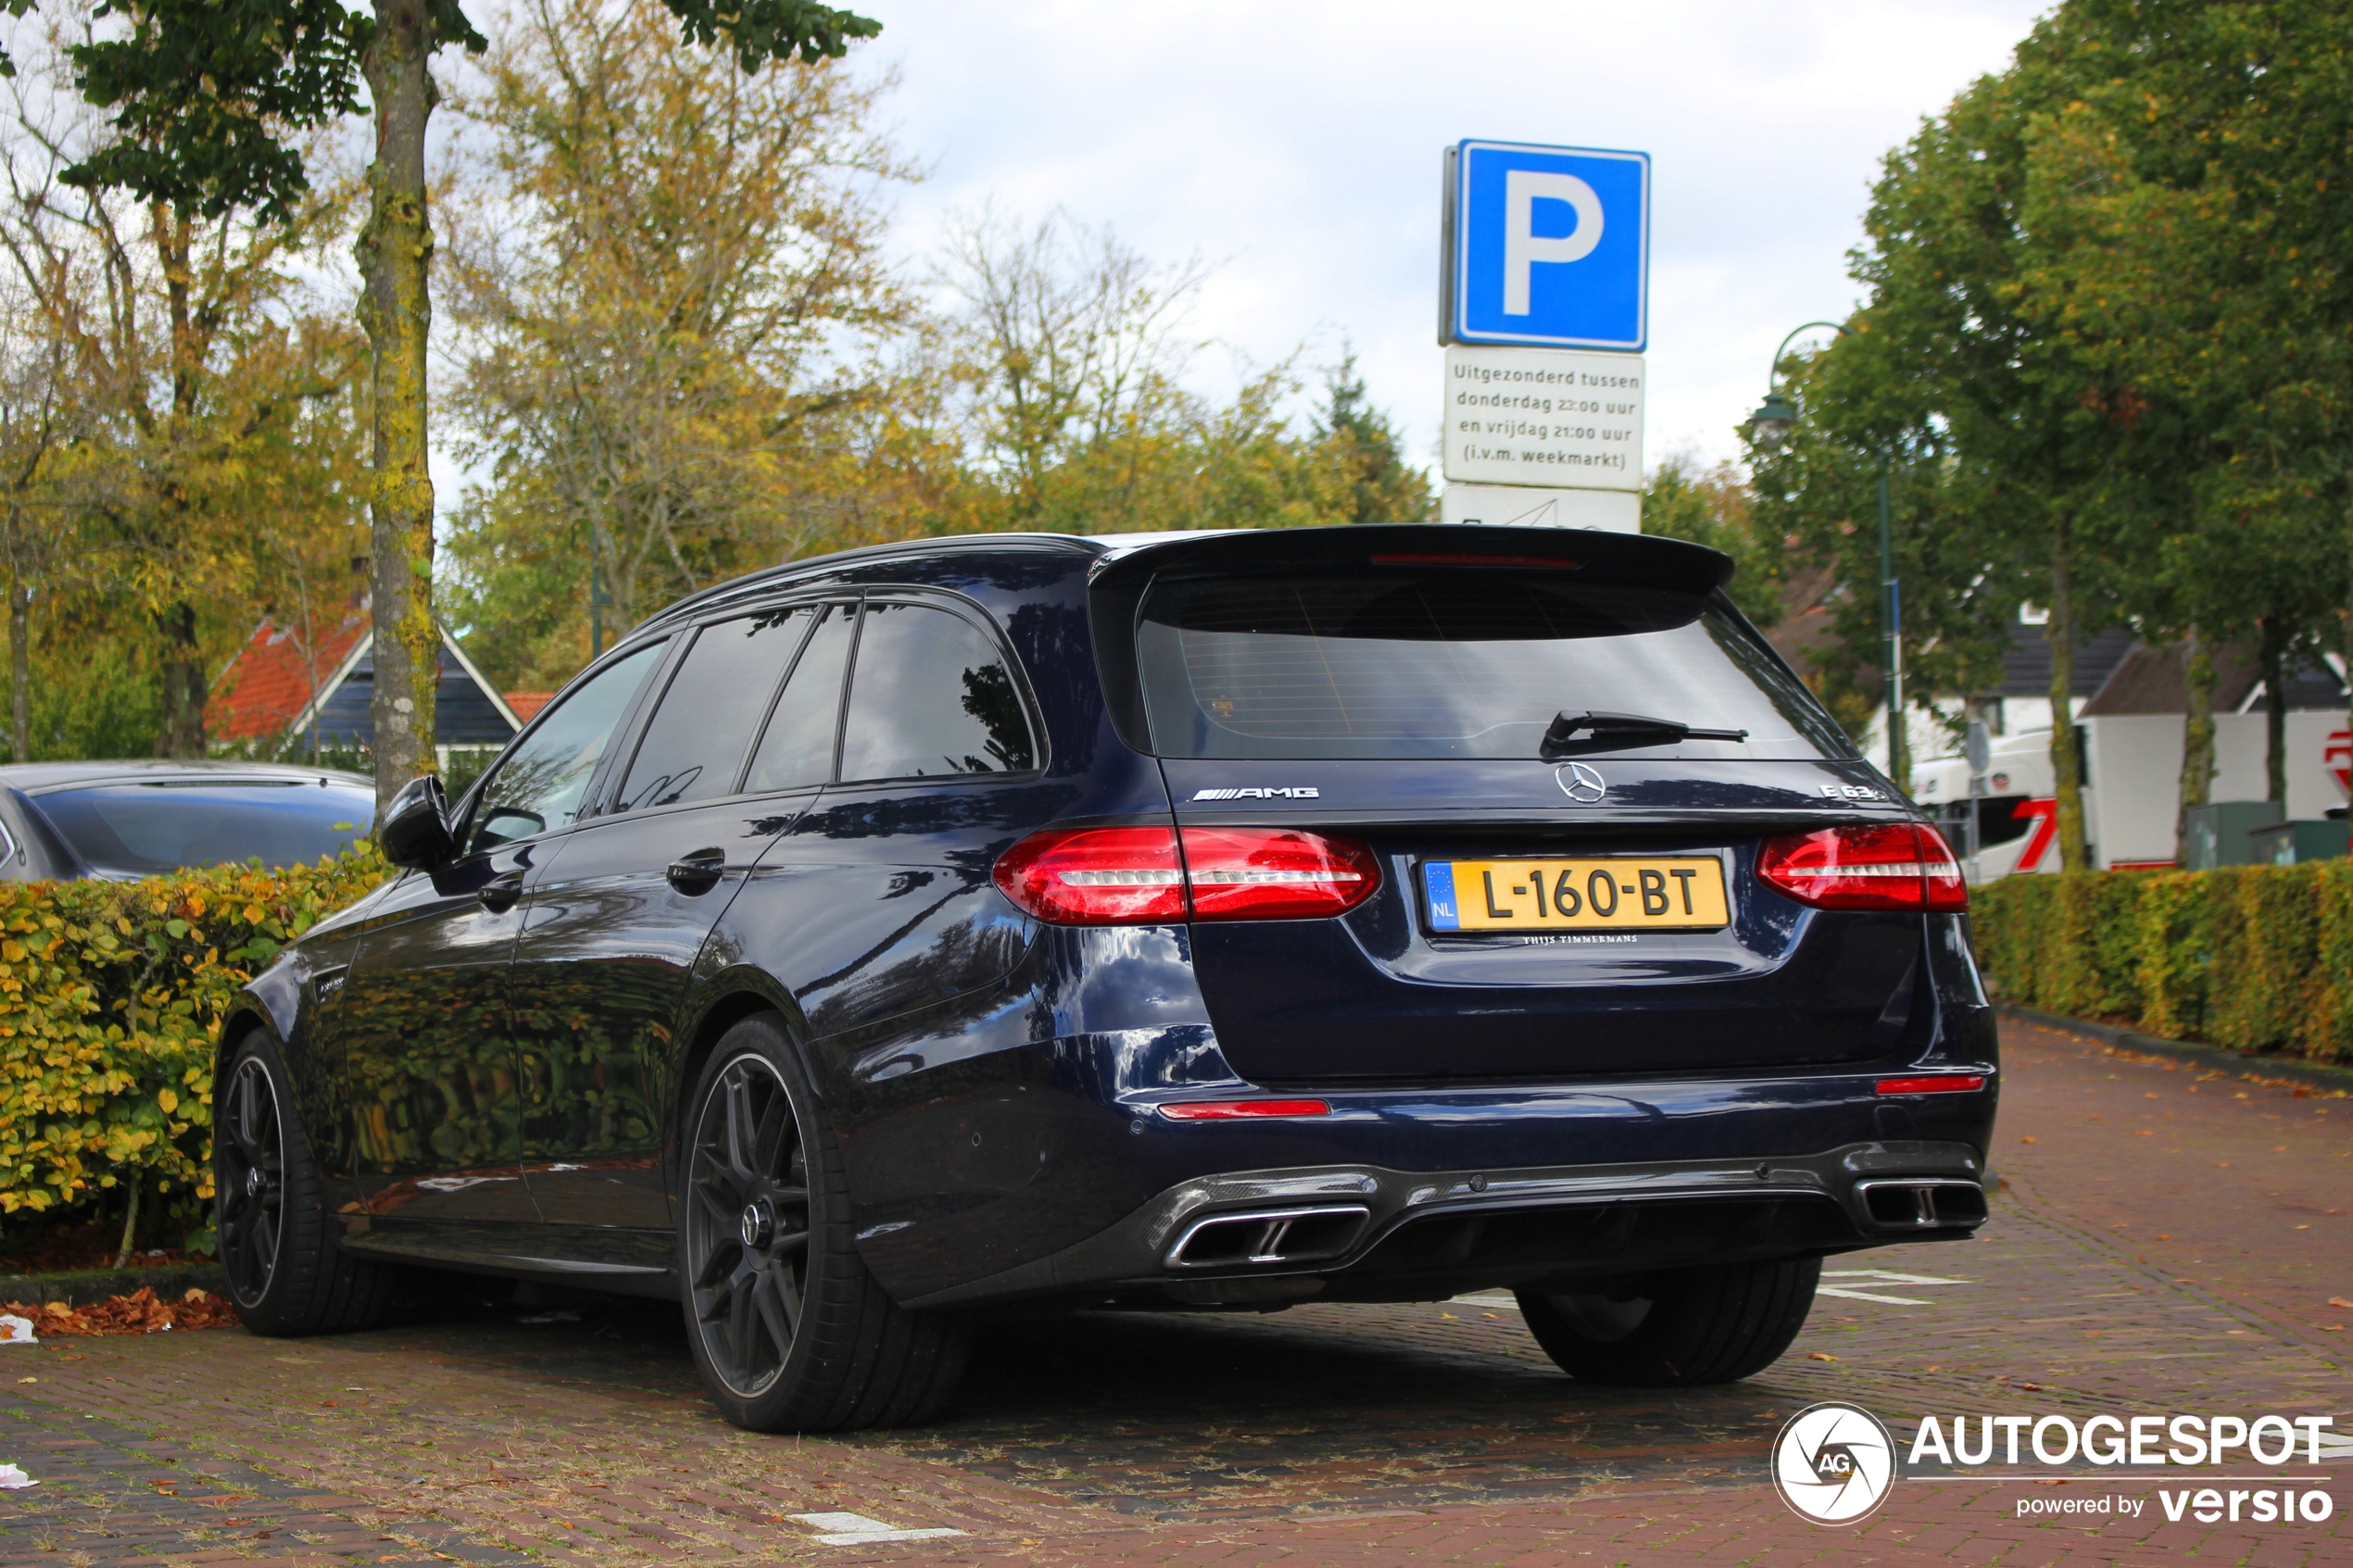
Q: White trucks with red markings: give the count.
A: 1